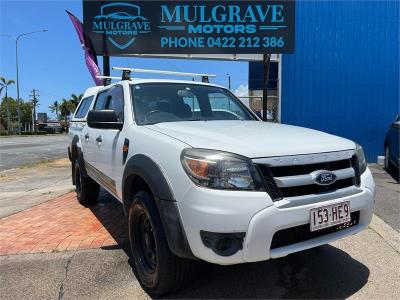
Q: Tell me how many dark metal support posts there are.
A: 2